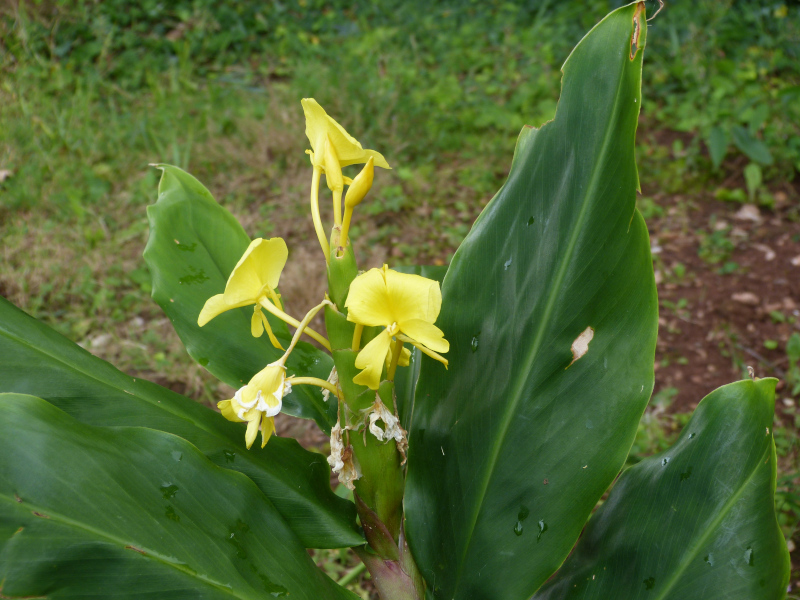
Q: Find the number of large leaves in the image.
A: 5